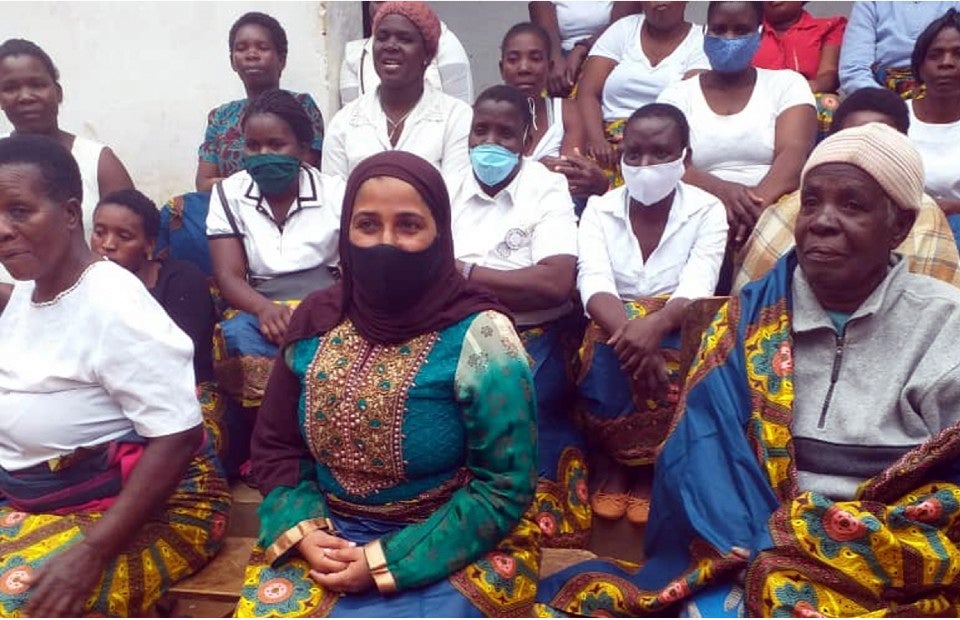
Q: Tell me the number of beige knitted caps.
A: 1